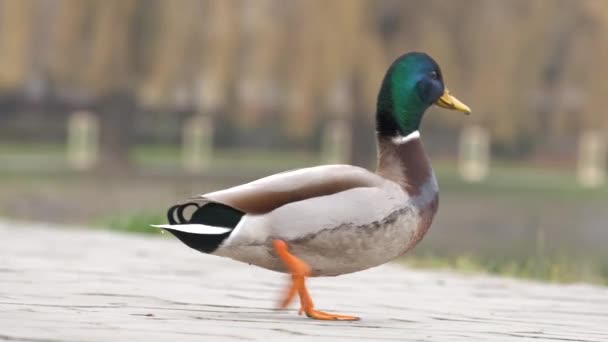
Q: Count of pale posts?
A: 5